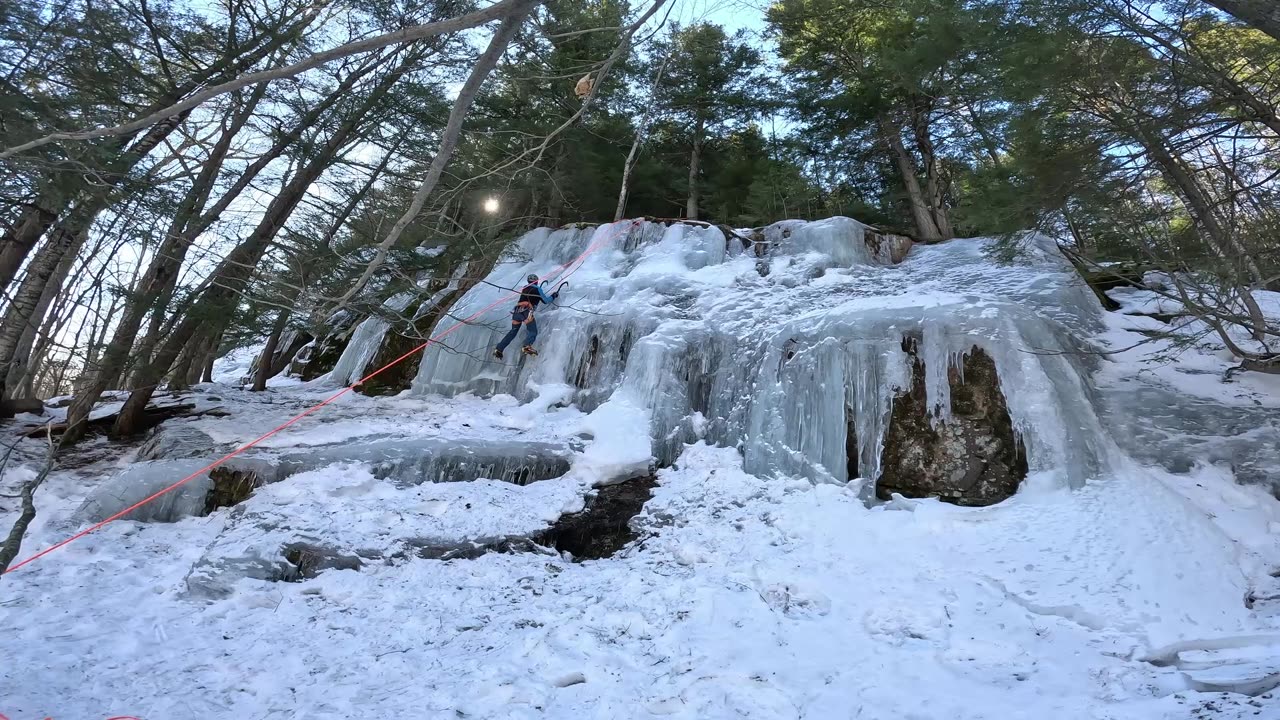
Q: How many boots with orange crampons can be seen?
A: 2